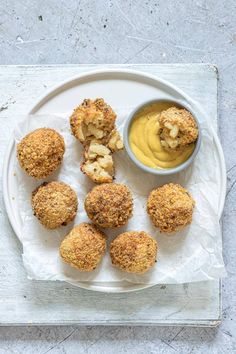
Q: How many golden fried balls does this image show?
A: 8